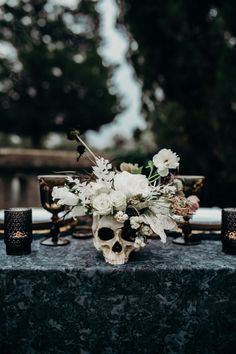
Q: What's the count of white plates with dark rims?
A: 2